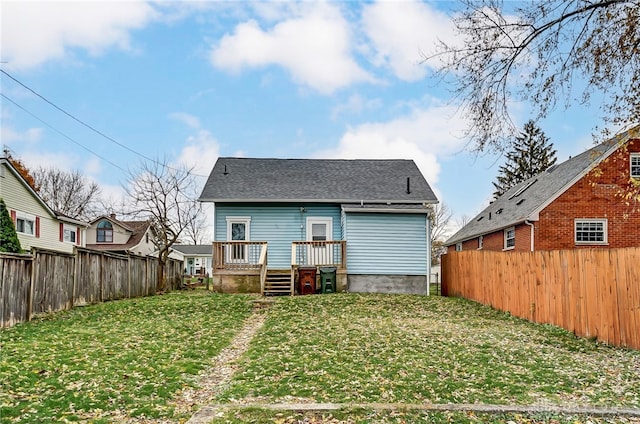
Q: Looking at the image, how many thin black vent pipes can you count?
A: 2